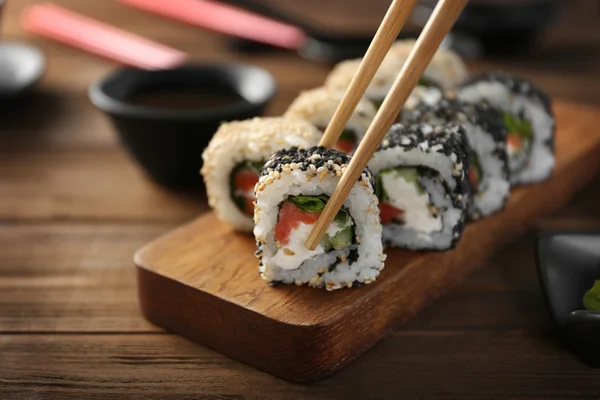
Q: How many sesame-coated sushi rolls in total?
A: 8